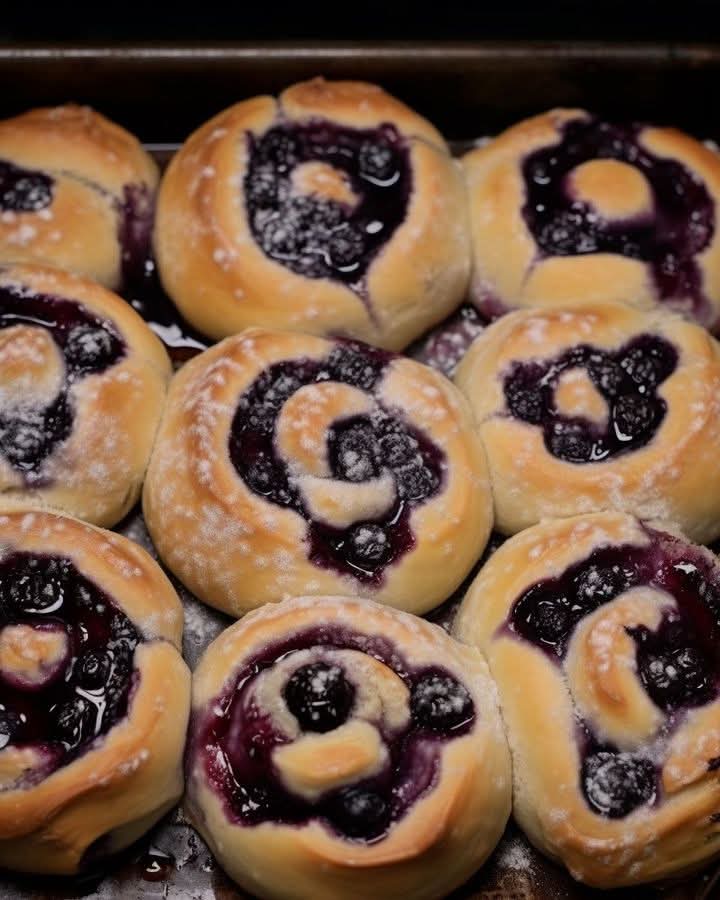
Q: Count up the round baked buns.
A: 9